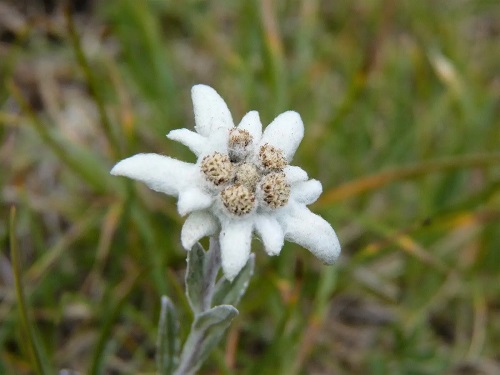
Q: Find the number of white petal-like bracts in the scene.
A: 12